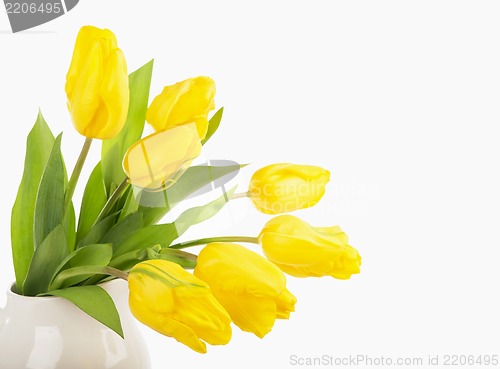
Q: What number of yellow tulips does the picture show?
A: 7